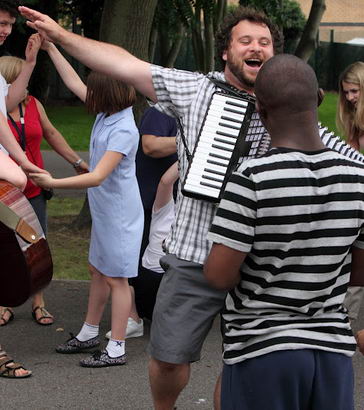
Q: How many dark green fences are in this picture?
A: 1